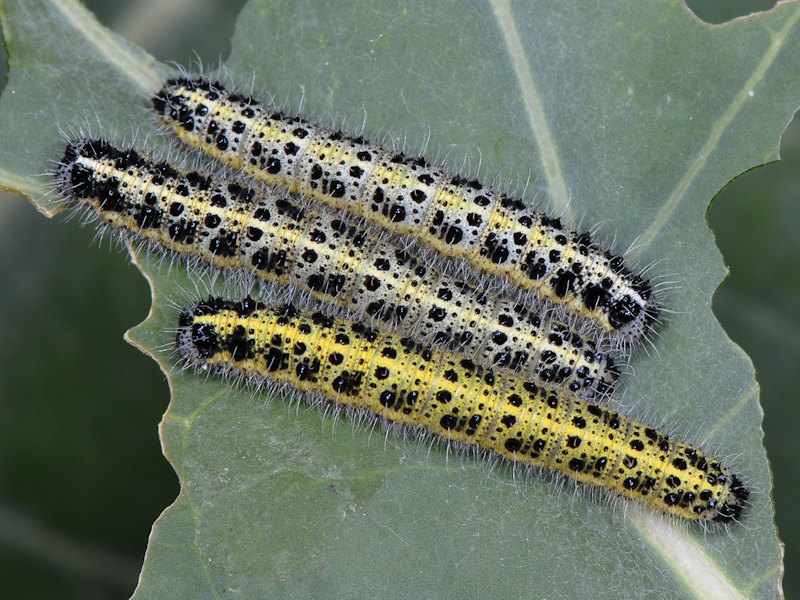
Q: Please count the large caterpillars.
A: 3